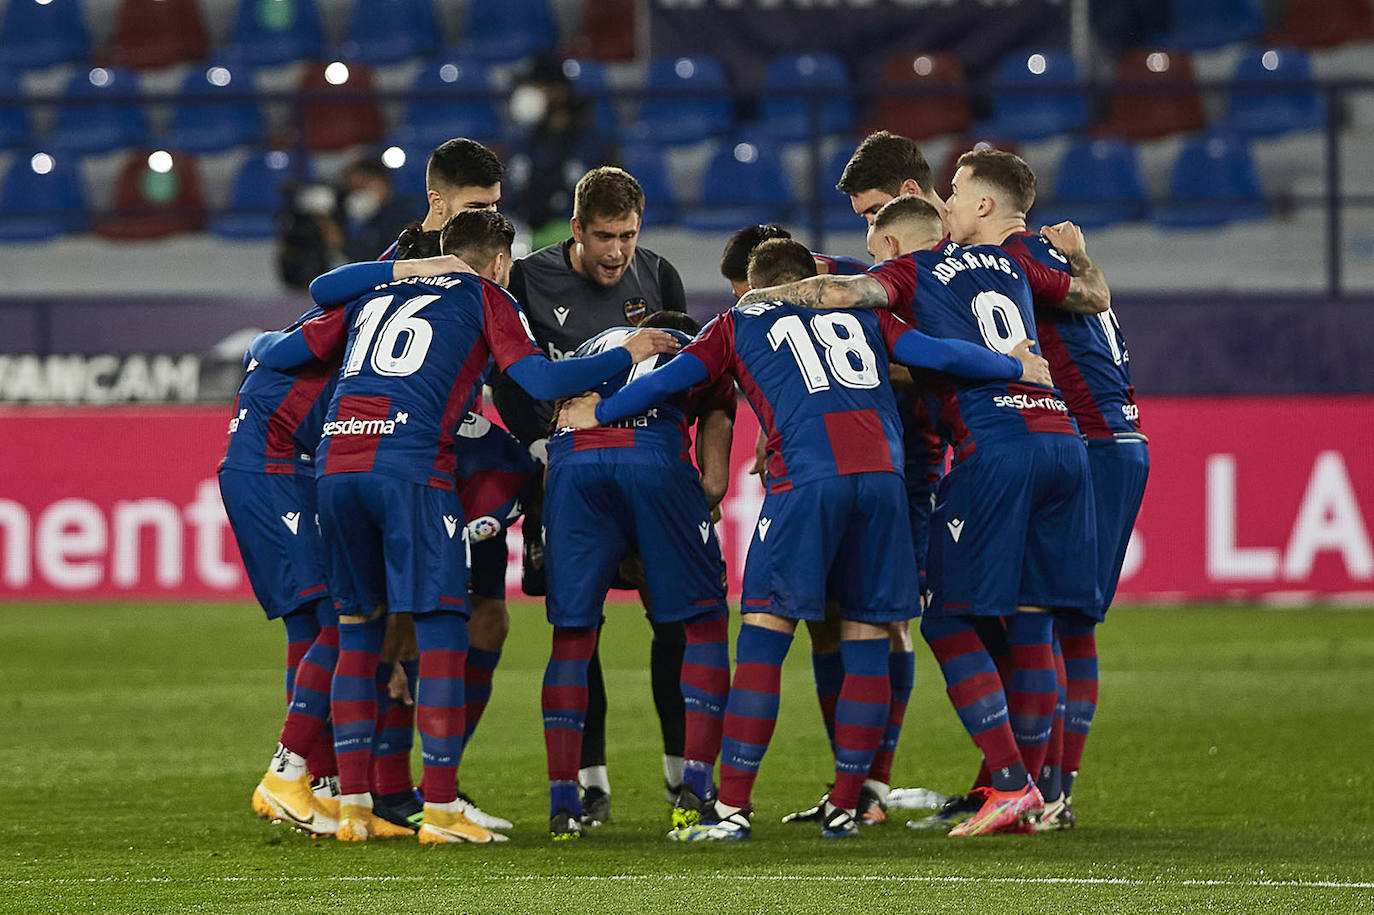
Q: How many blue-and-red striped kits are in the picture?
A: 10